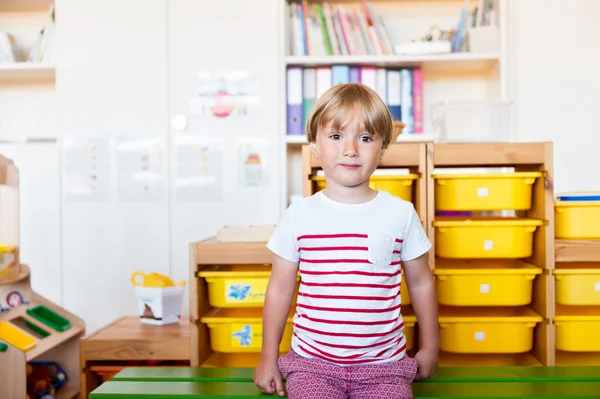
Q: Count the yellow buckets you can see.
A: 12